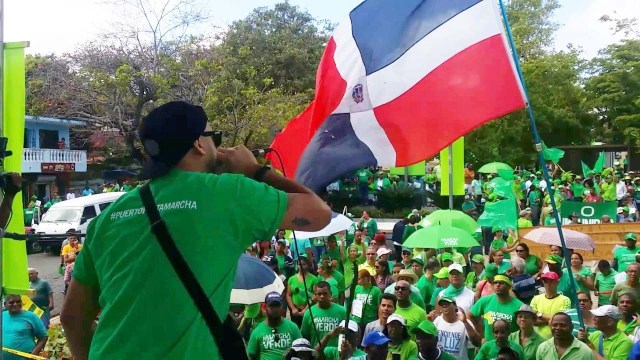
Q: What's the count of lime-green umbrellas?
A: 3